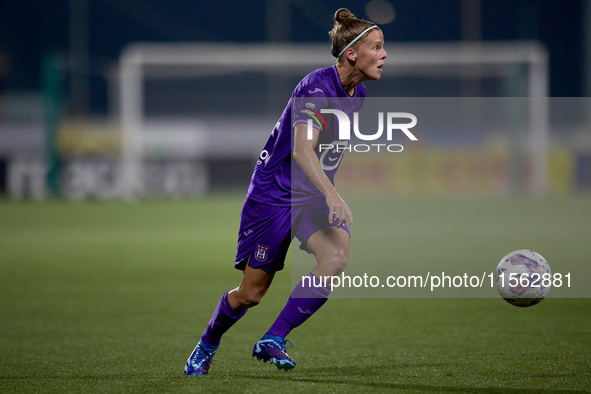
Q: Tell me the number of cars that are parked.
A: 0